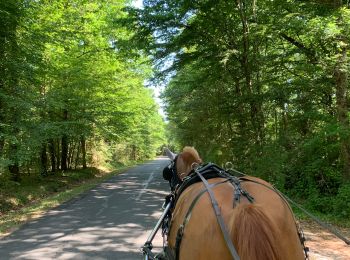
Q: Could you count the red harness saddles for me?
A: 0